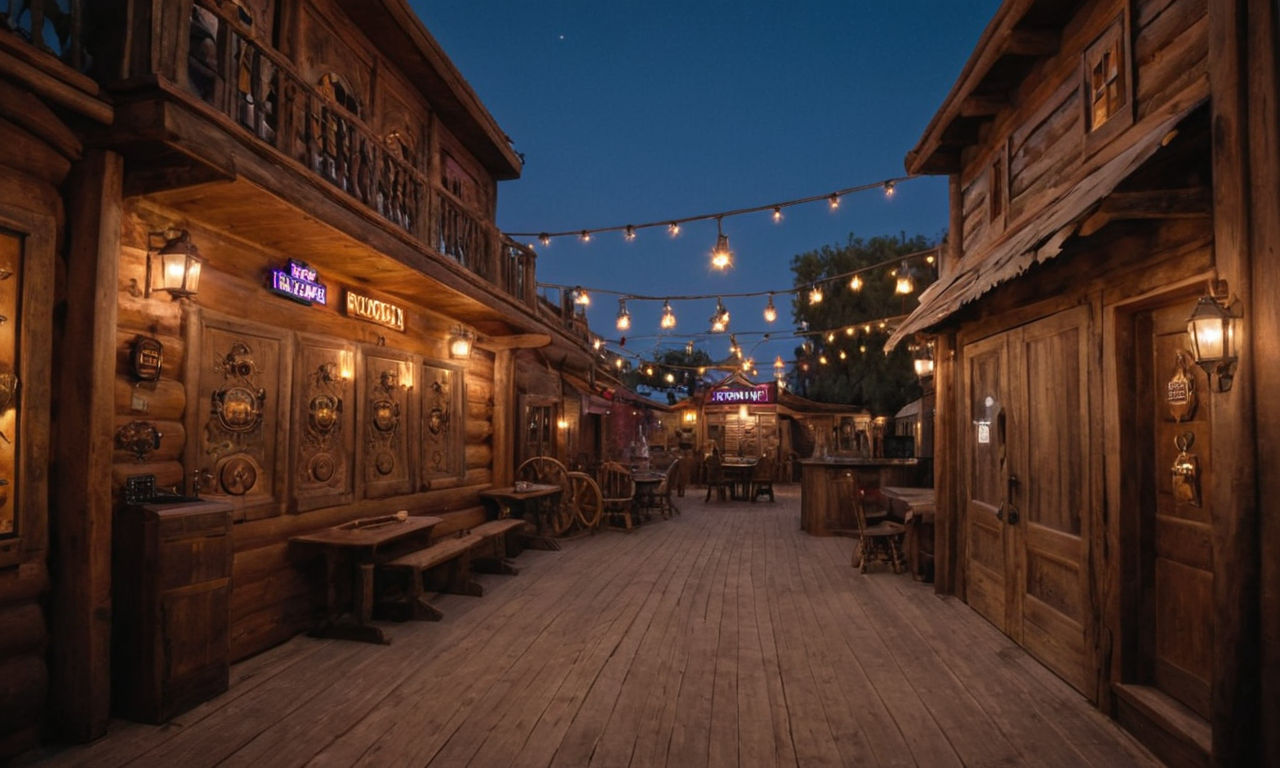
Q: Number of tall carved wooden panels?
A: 4